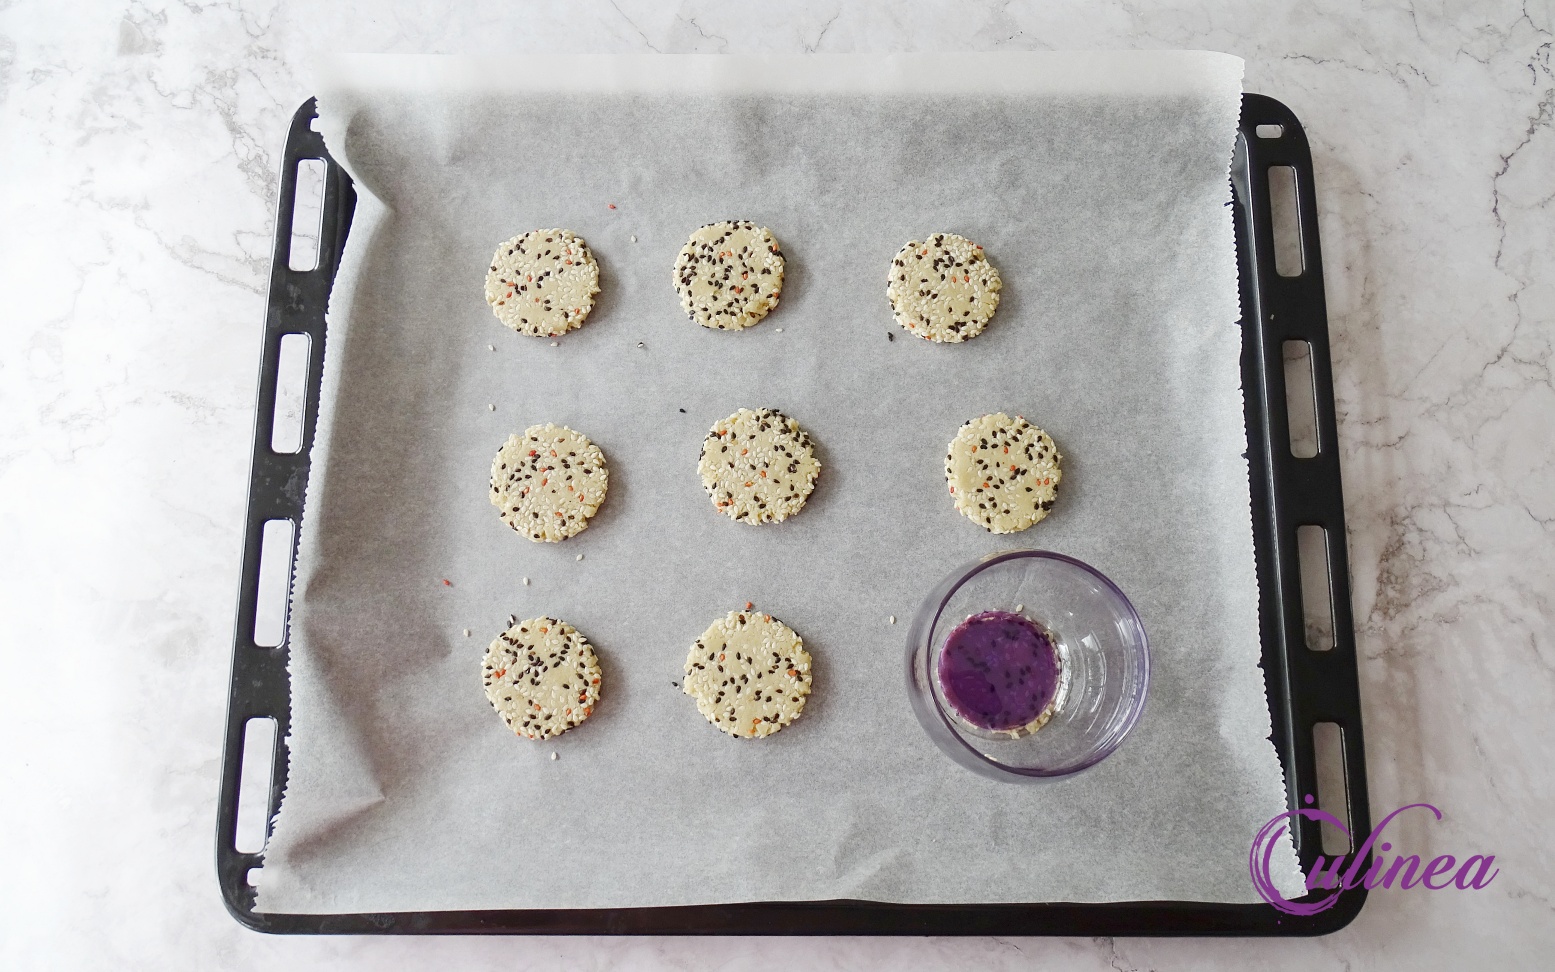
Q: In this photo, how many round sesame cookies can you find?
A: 9